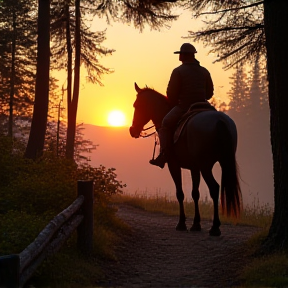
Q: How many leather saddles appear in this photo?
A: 1